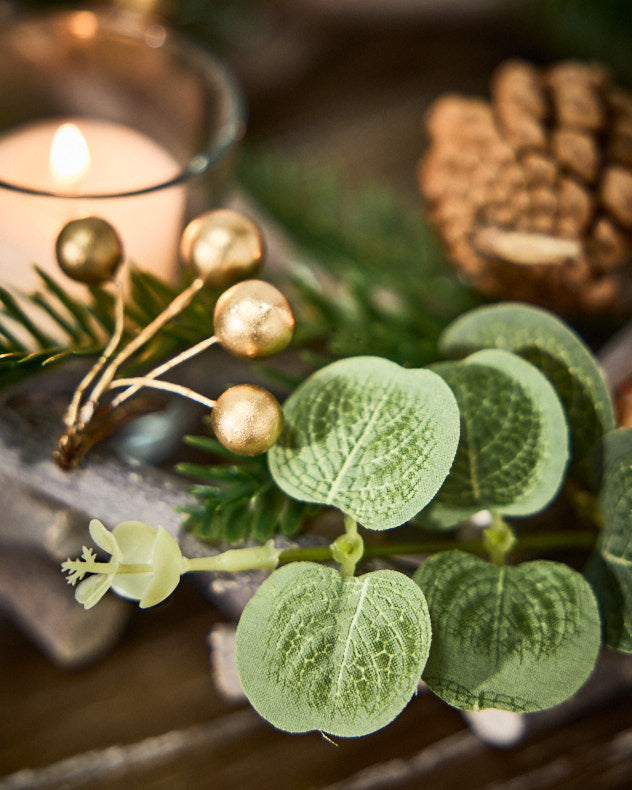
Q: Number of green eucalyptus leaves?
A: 6